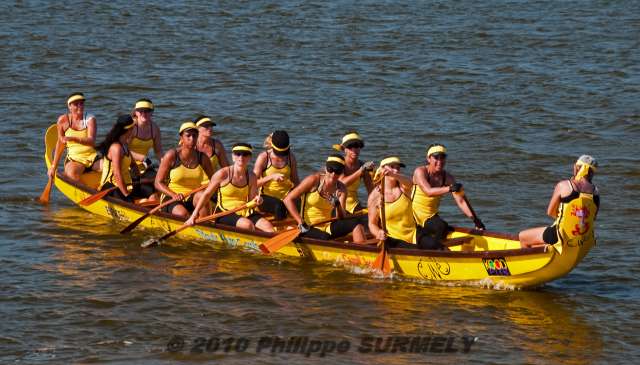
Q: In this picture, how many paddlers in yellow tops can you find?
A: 12